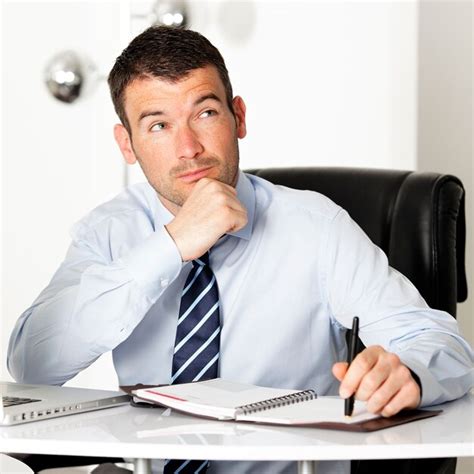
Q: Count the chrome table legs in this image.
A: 2